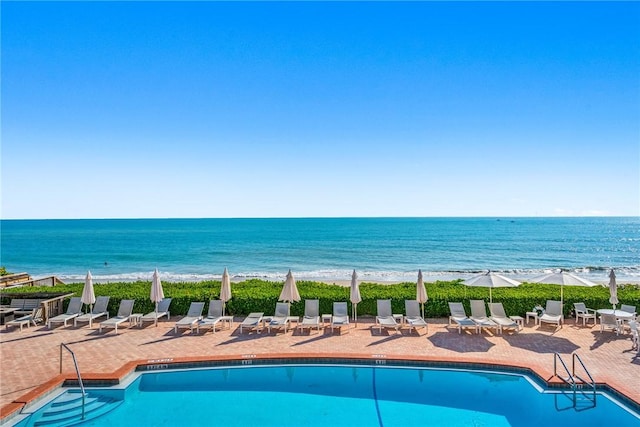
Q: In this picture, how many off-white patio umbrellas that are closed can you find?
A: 7